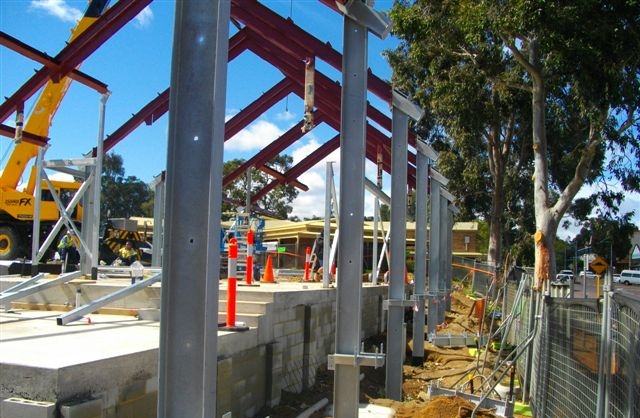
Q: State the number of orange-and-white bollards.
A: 3